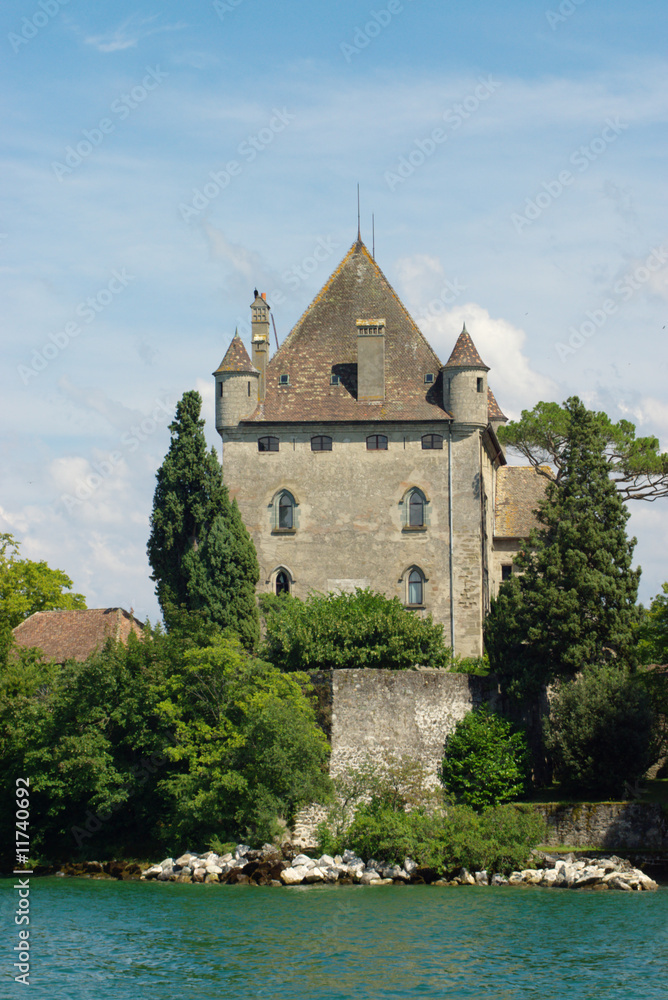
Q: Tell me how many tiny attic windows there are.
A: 3